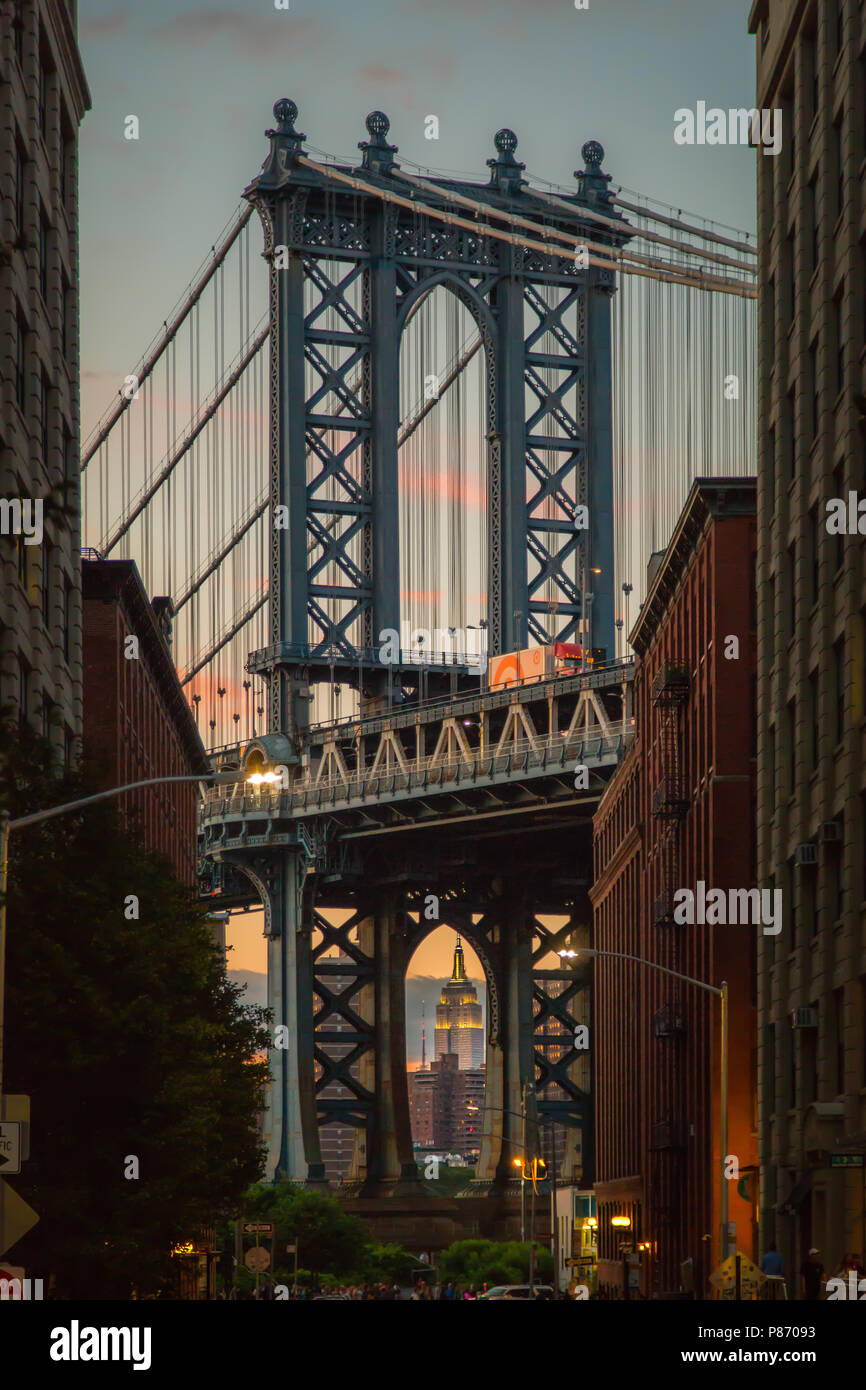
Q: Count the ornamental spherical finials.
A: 4